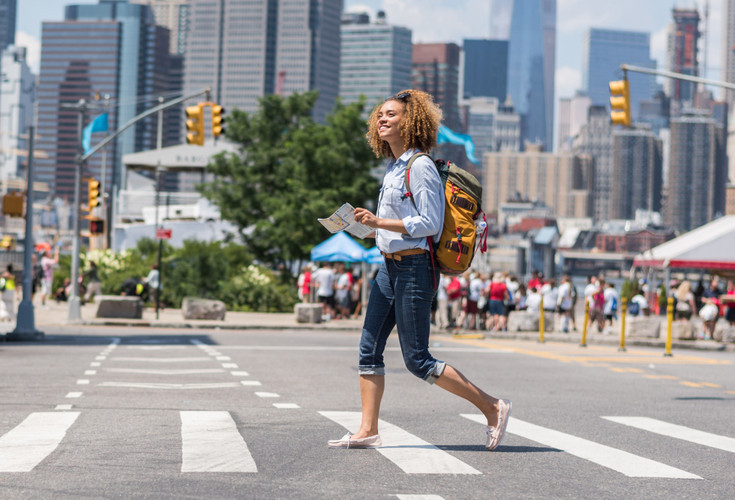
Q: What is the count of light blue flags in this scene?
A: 2